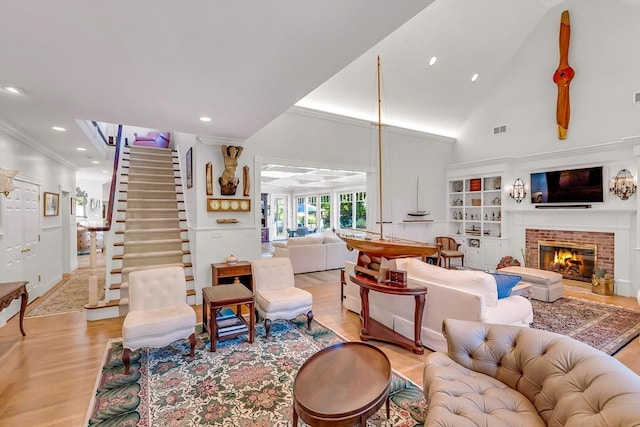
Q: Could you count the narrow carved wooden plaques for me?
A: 2